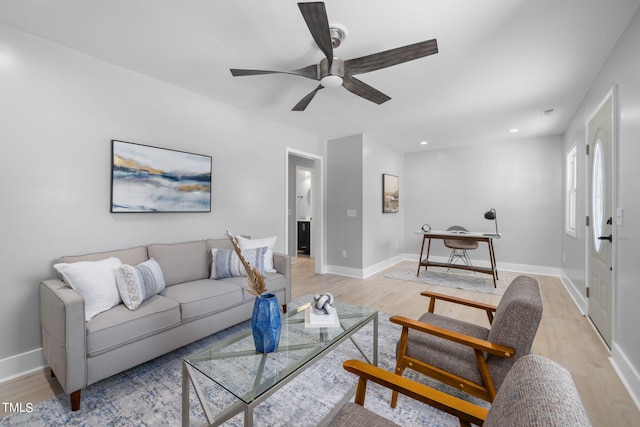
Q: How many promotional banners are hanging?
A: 0